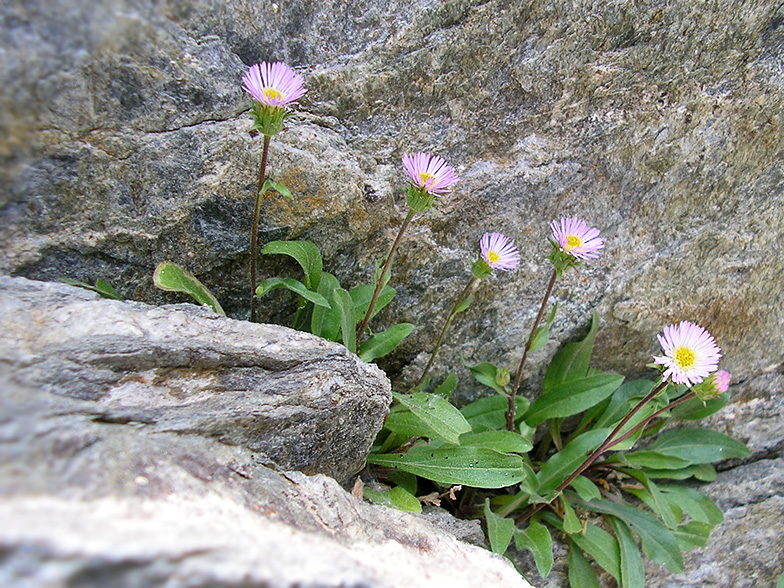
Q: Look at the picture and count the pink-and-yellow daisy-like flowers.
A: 5